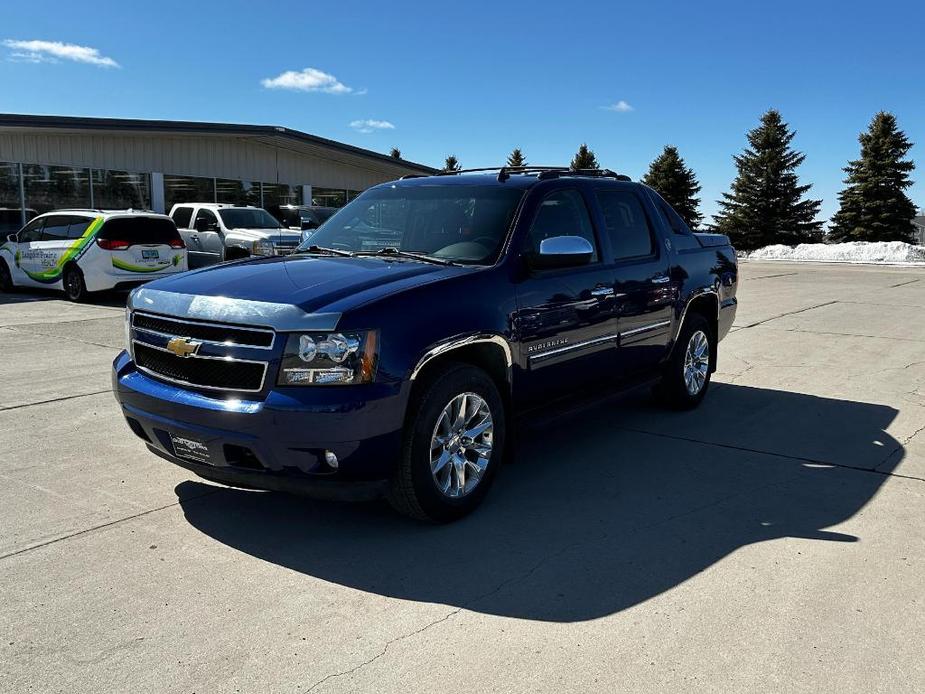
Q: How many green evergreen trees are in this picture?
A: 7